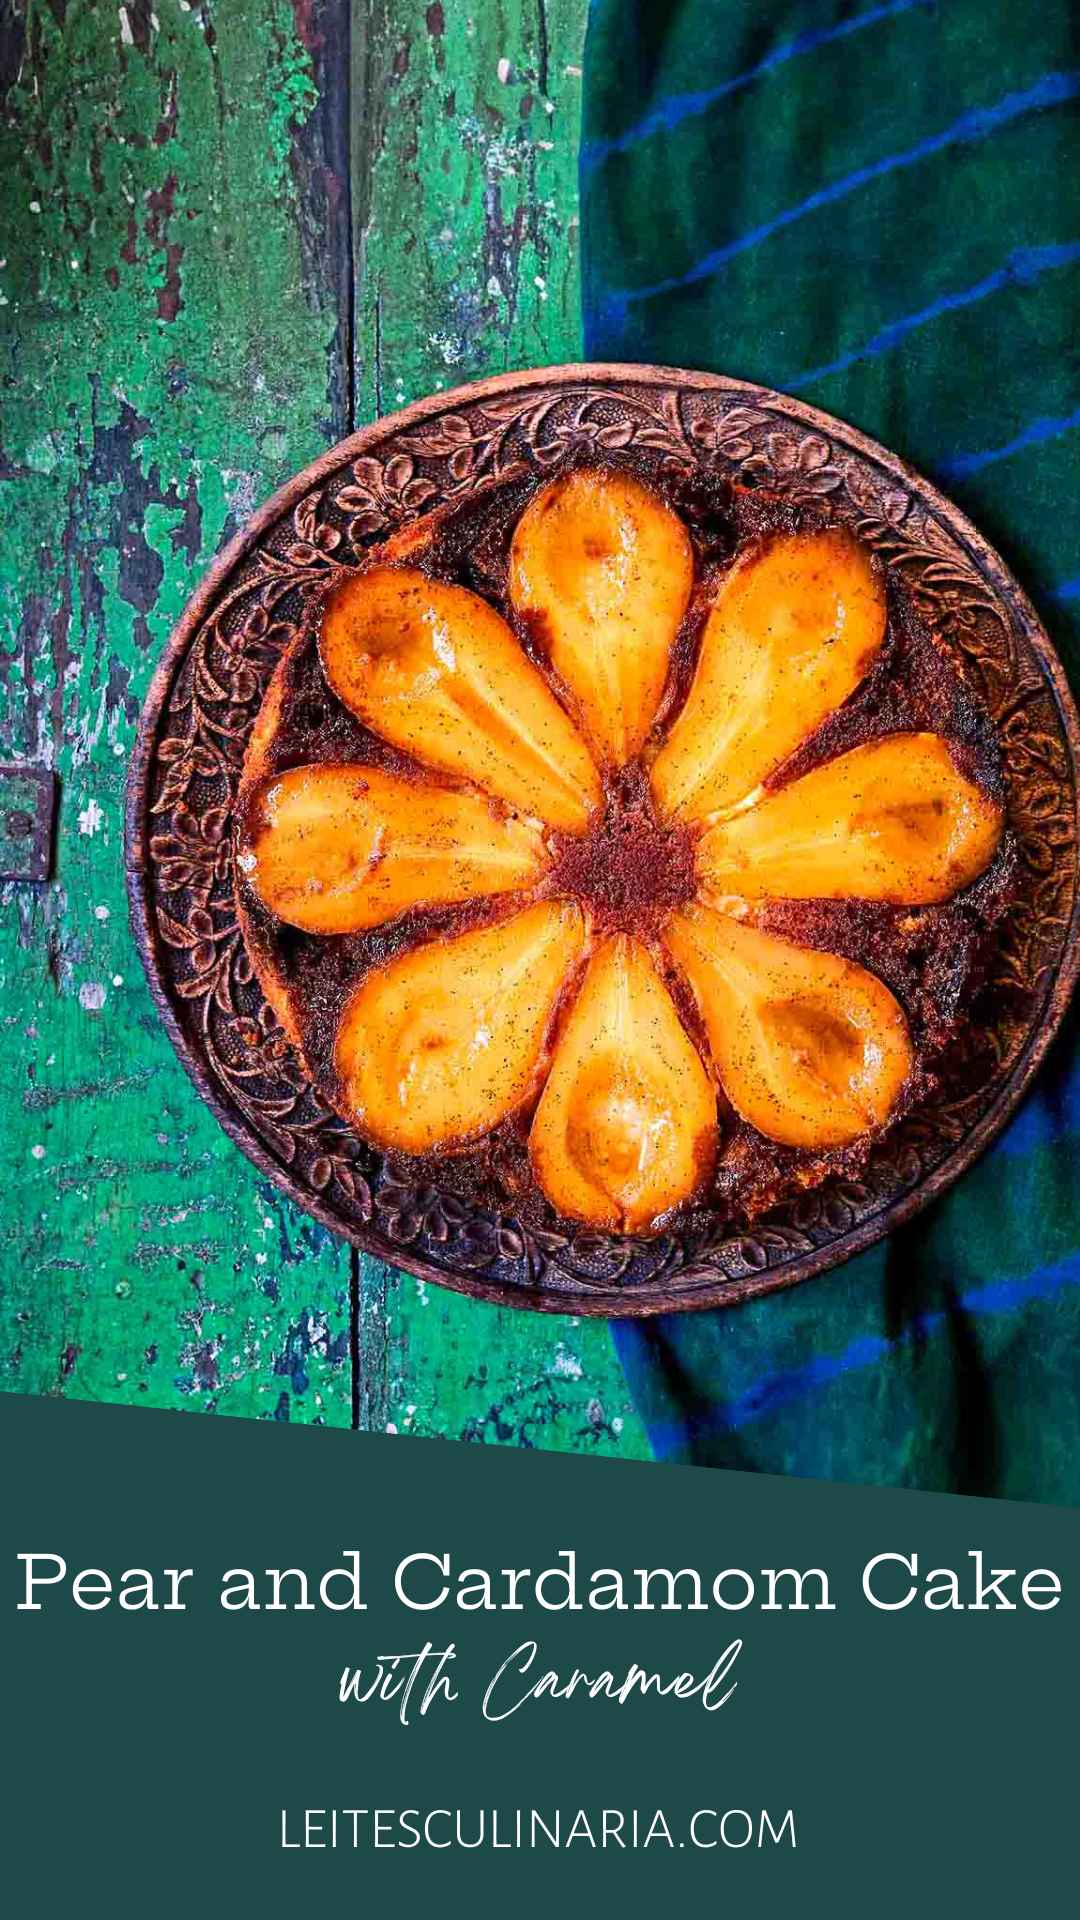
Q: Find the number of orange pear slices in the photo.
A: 8